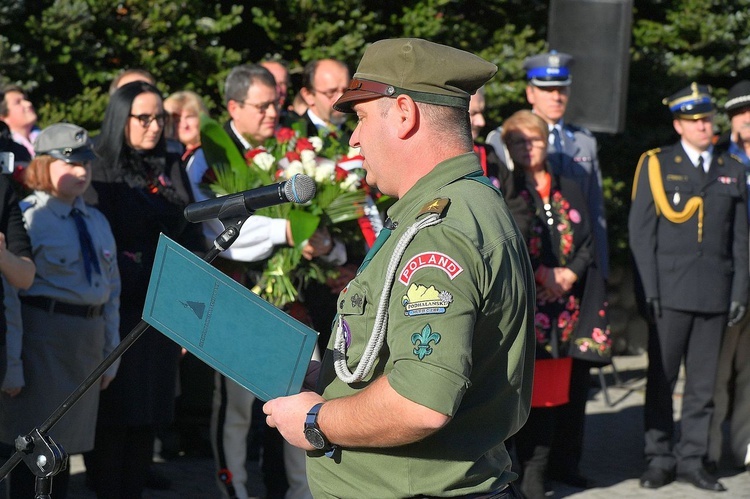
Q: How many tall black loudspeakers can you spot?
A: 1